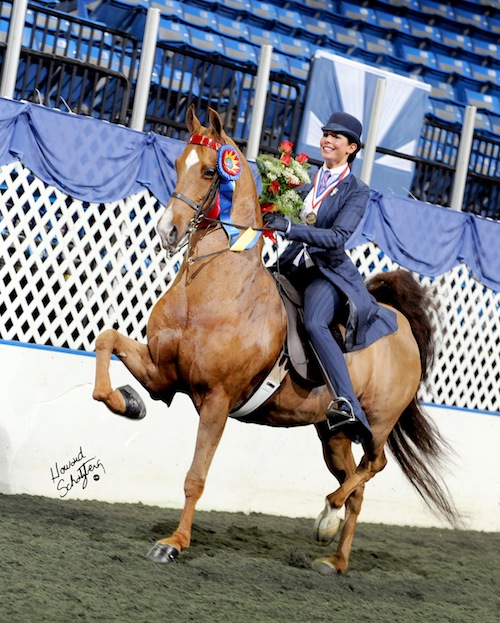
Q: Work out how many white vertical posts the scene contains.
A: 5